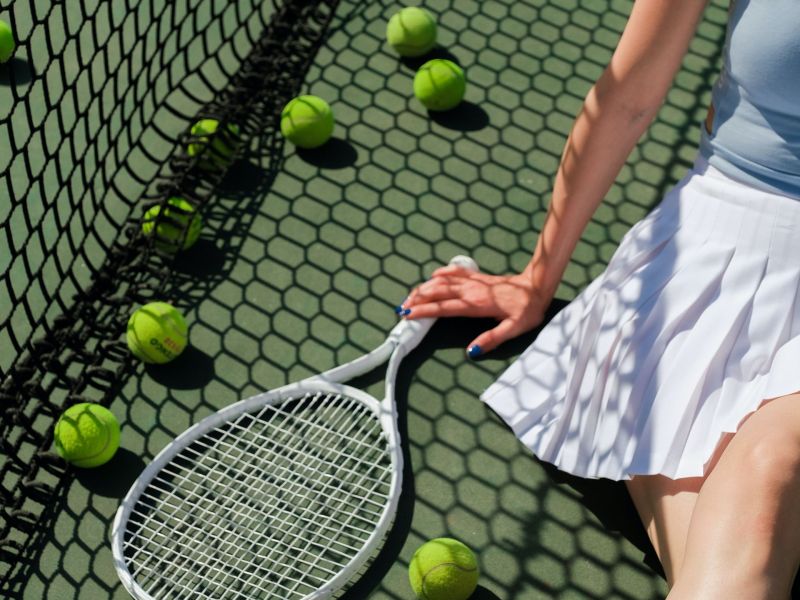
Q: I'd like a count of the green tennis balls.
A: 9